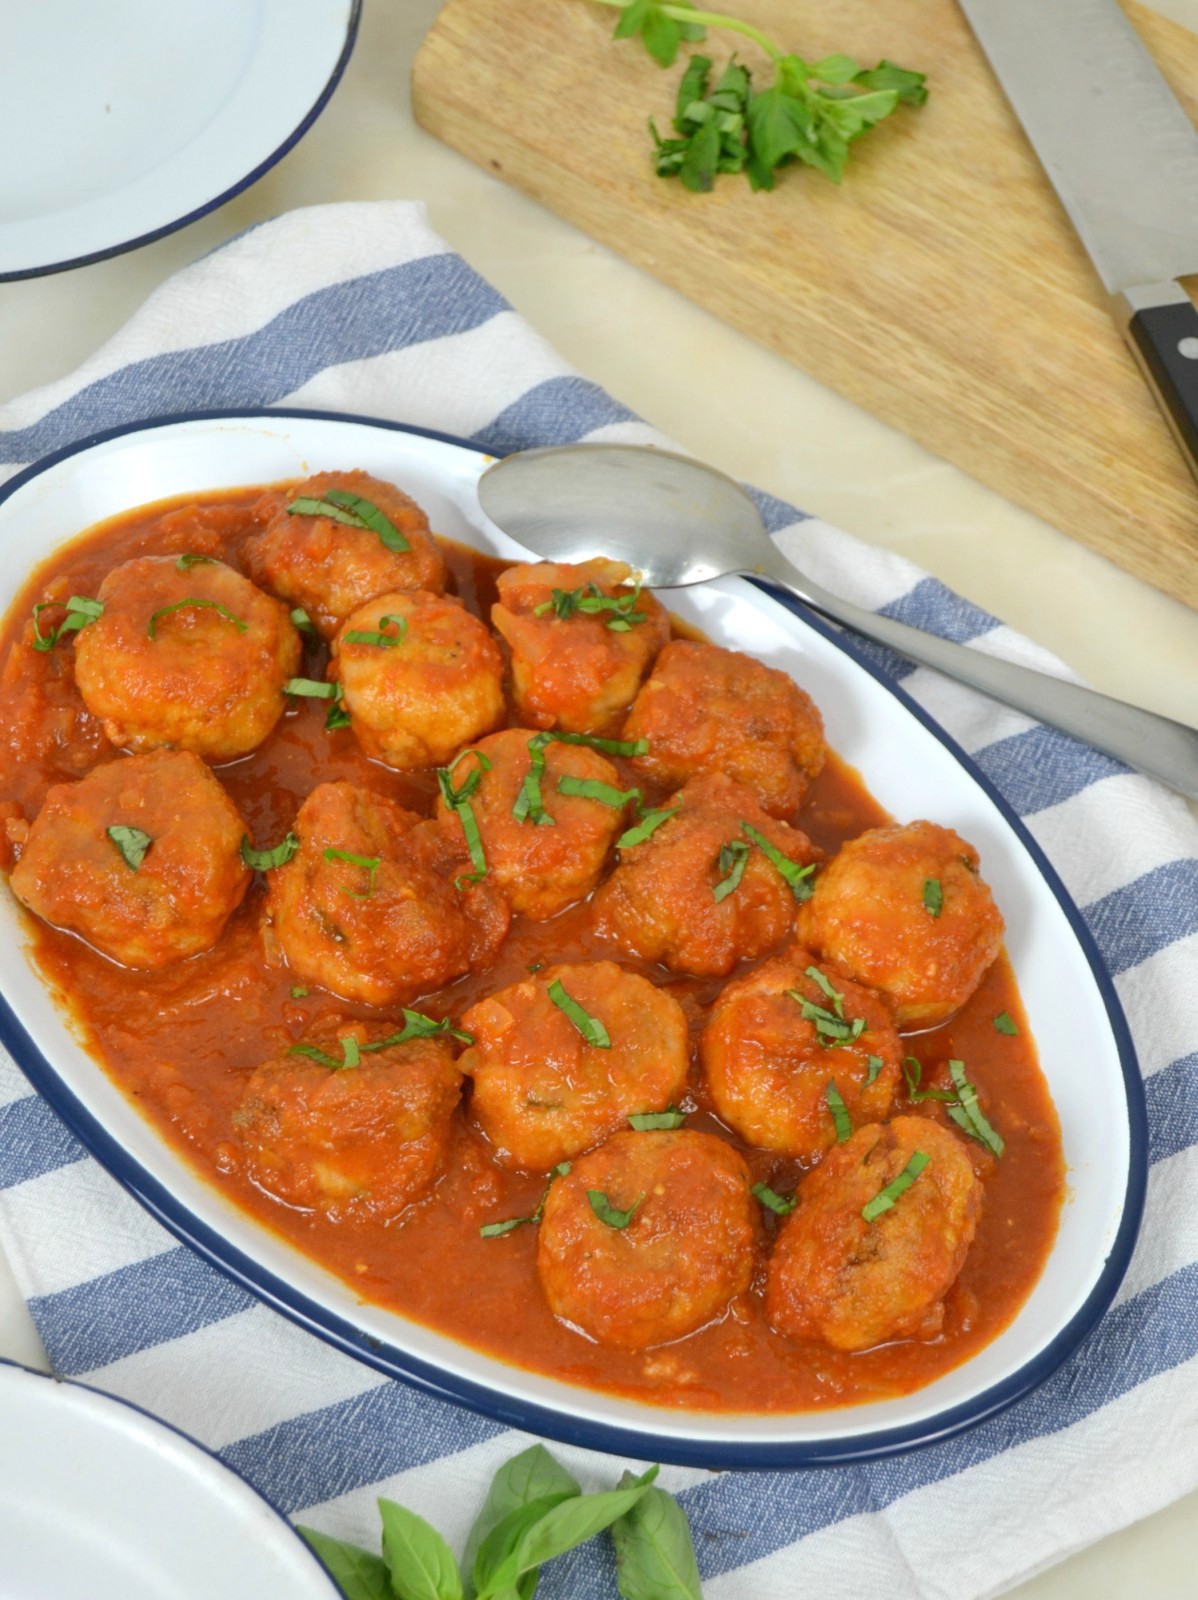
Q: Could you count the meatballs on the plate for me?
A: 15